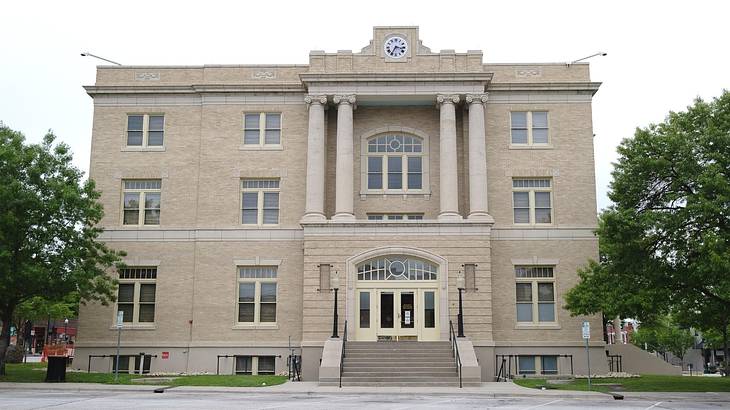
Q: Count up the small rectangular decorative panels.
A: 3